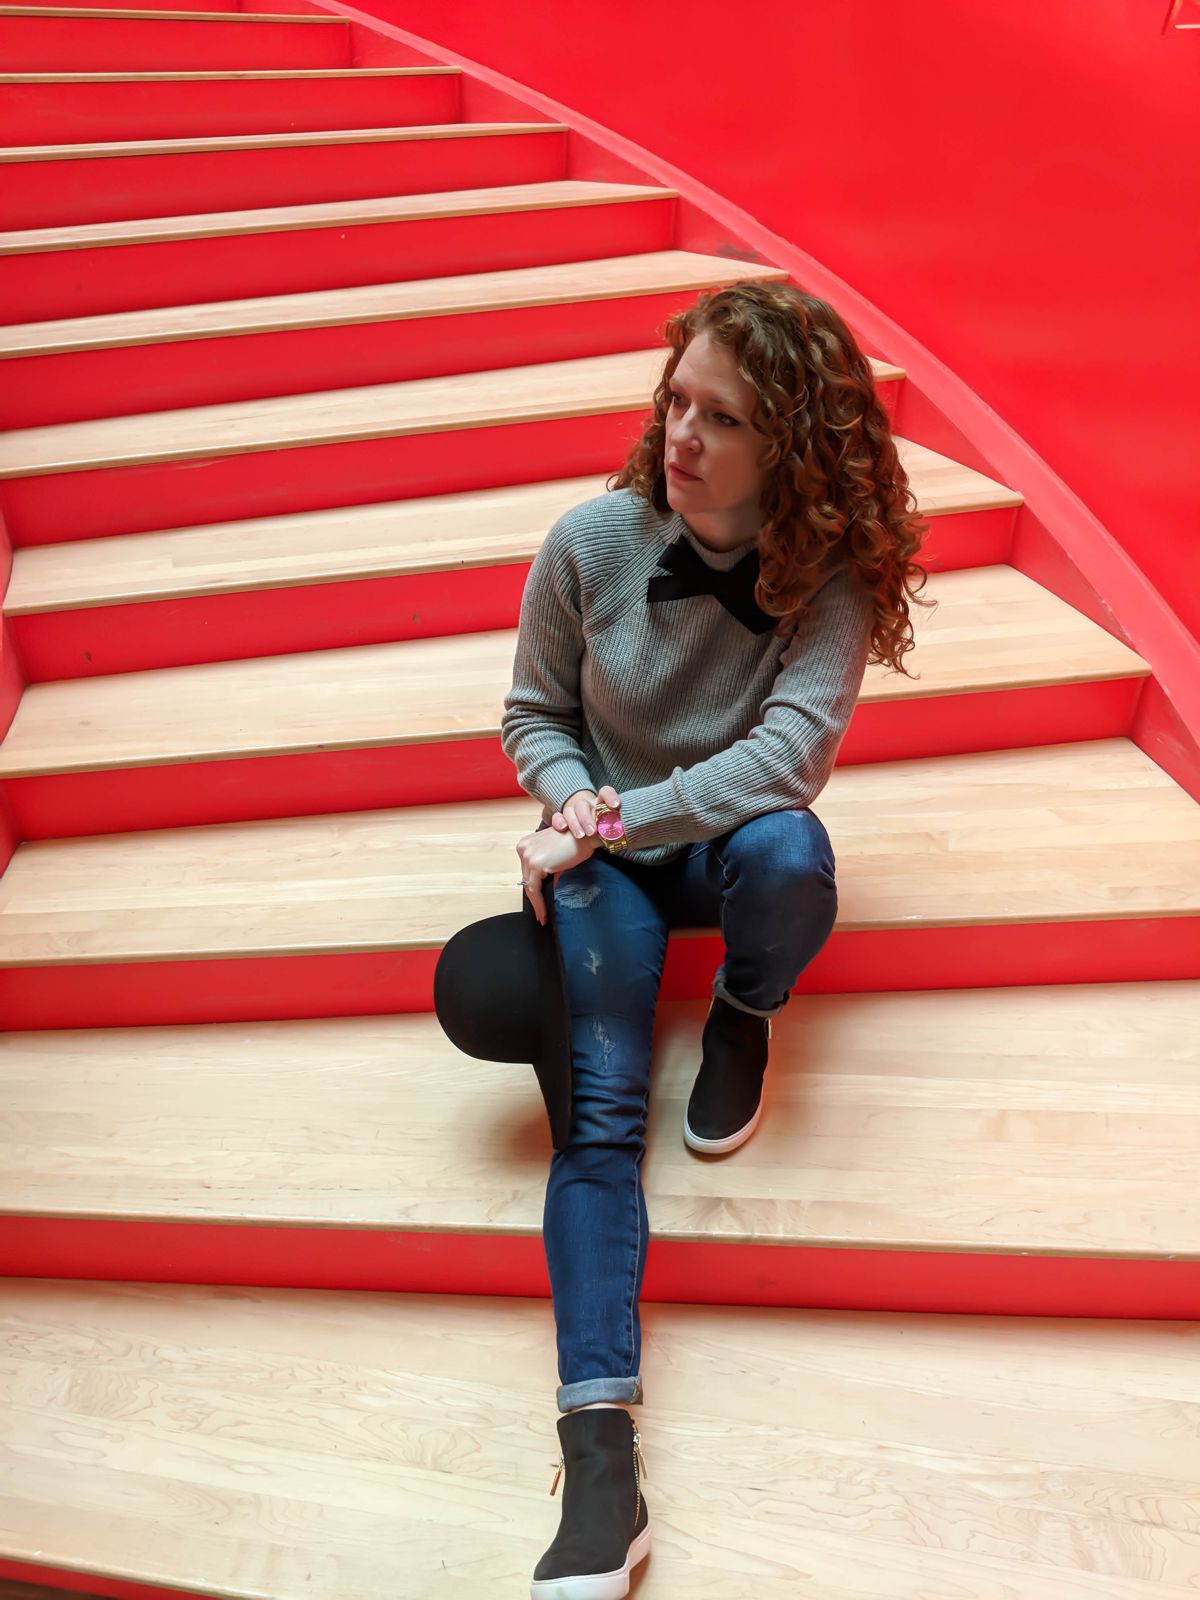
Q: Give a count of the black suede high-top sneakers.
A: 2